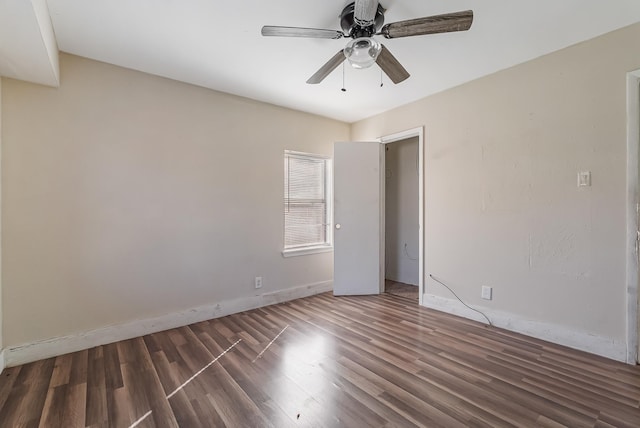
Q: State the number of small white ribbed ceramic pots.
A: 0